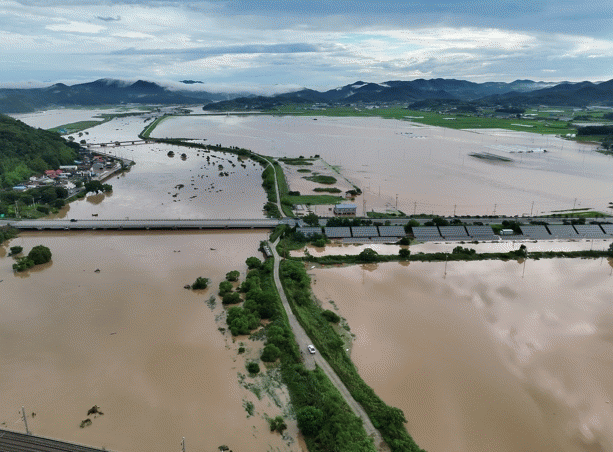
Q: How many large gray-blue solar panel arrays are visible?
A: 11